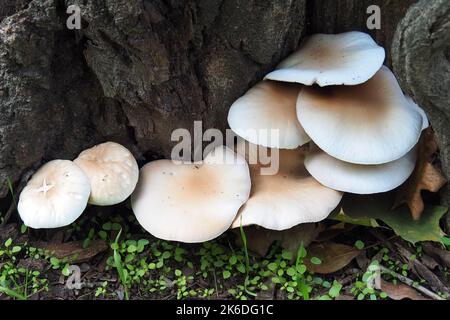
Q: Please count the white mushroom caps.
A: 8